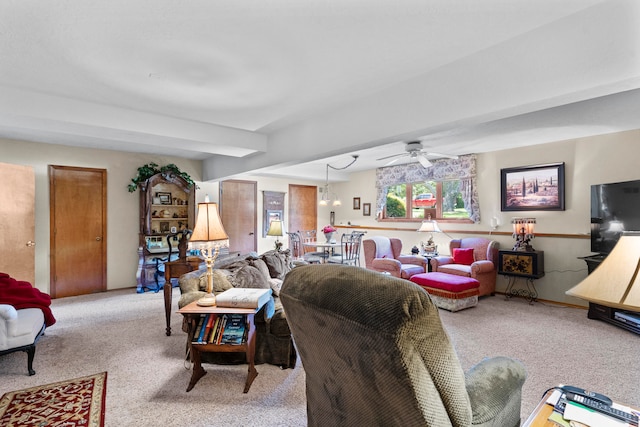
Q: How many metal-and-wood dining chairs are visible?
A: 4